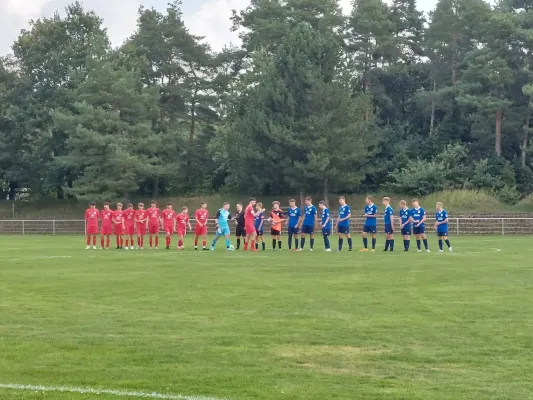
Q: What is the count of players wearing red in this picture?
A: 10